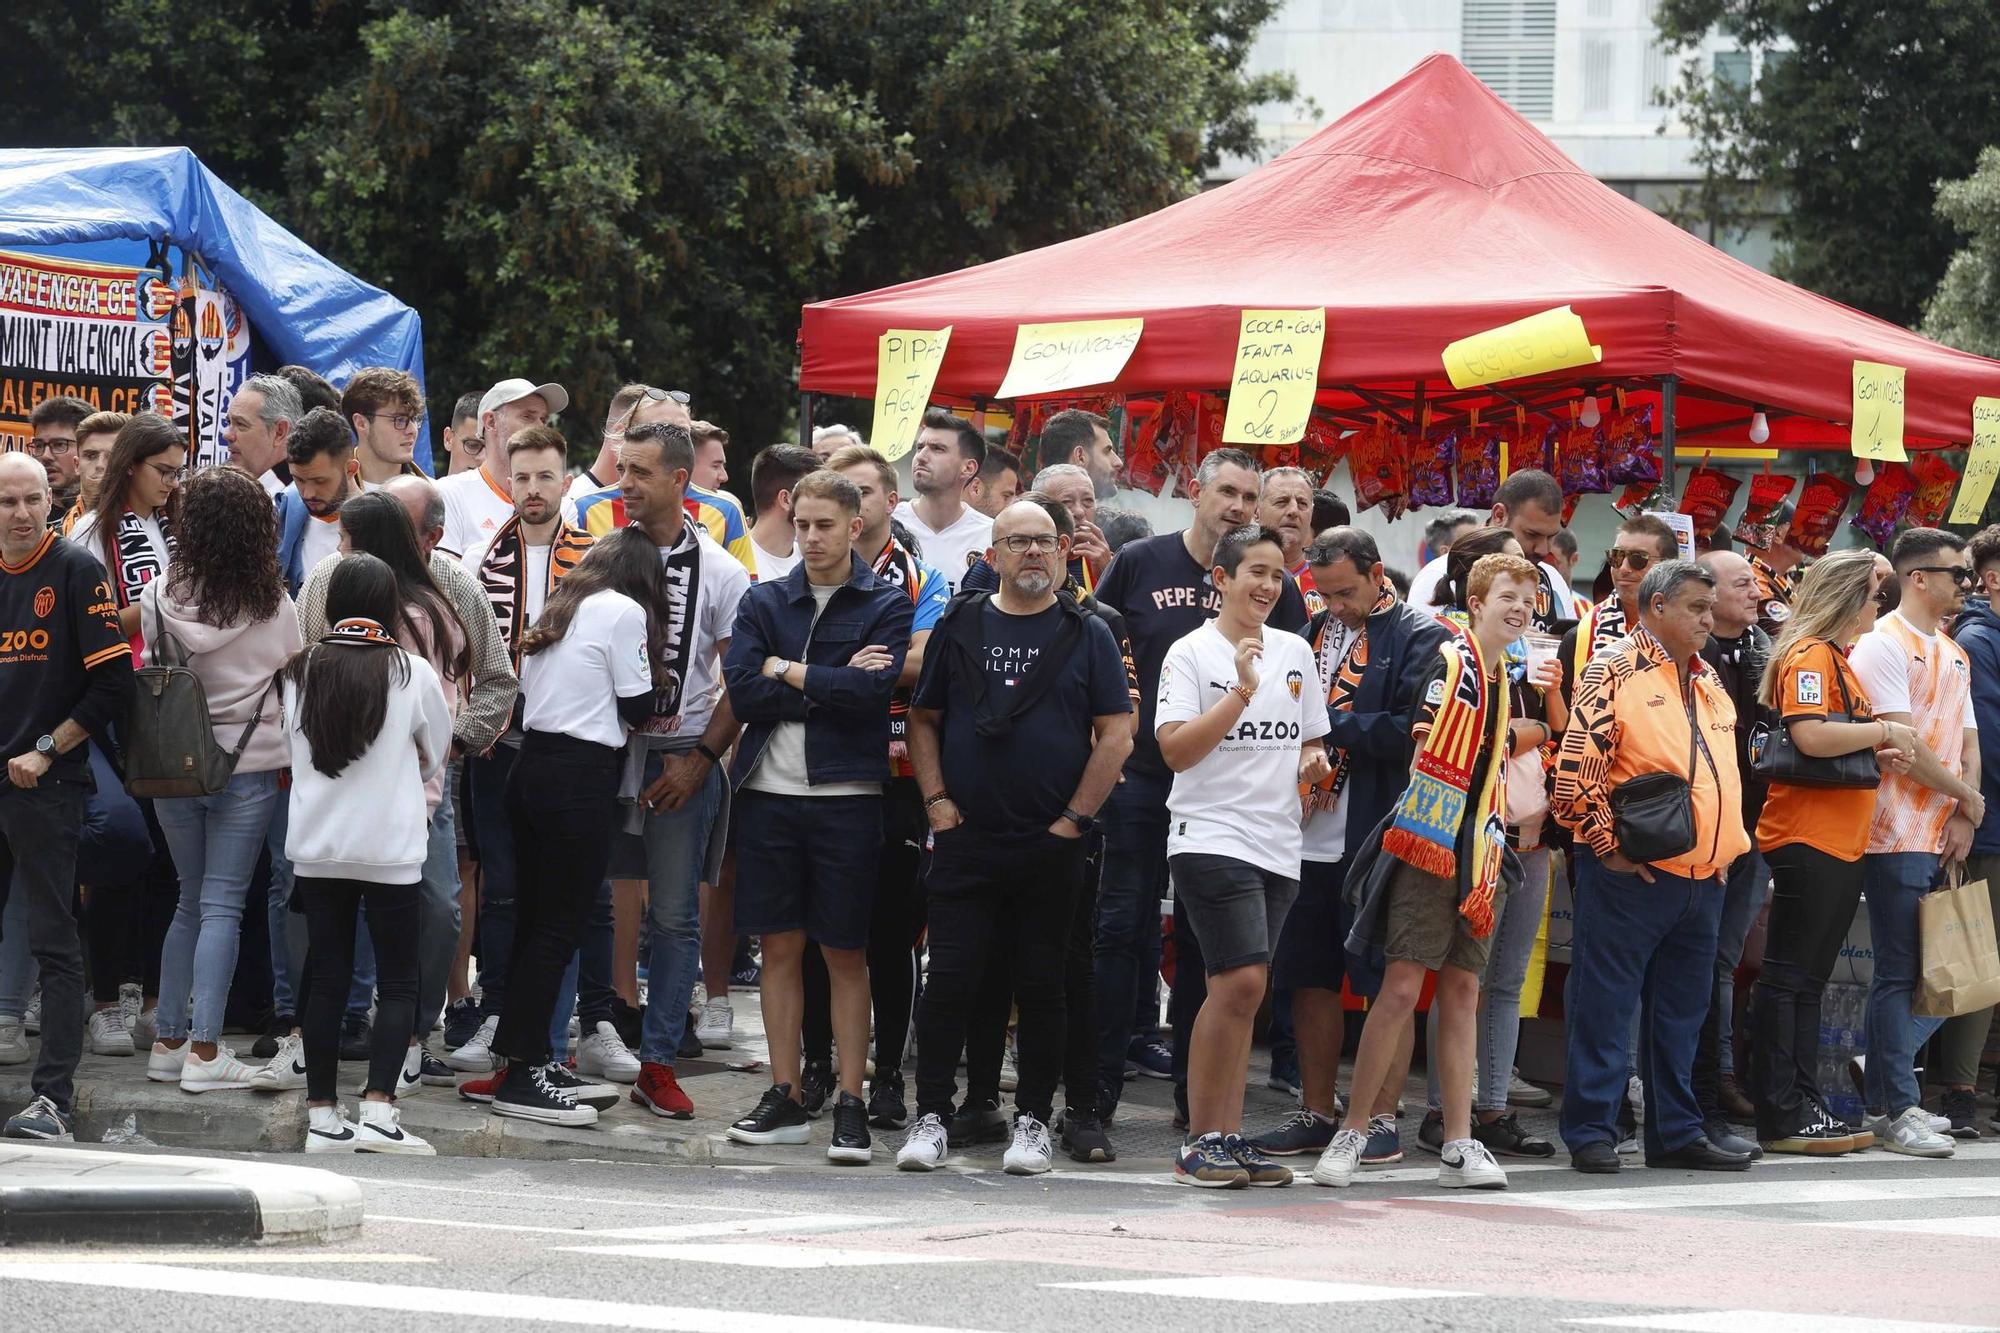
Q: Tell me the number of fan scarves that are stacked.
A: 4